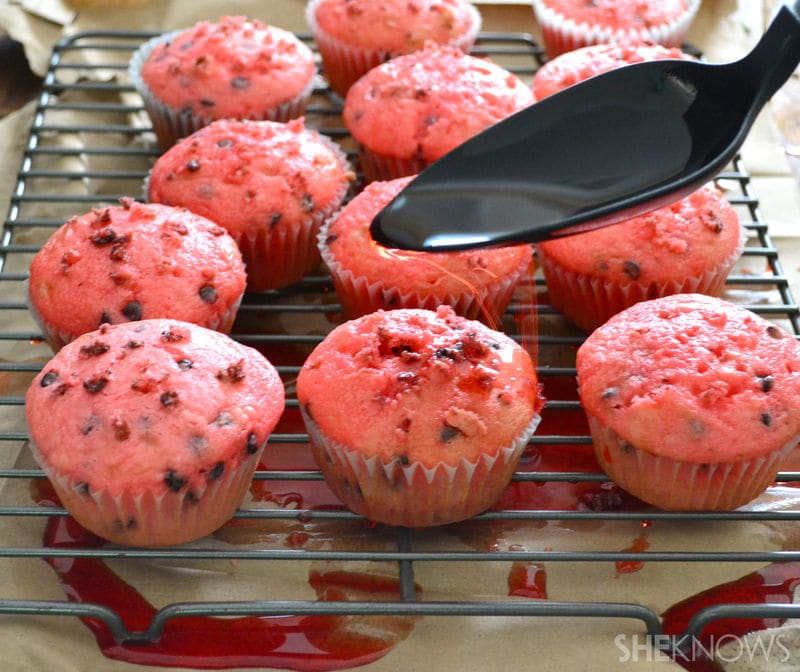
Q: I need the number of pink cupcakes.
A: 12